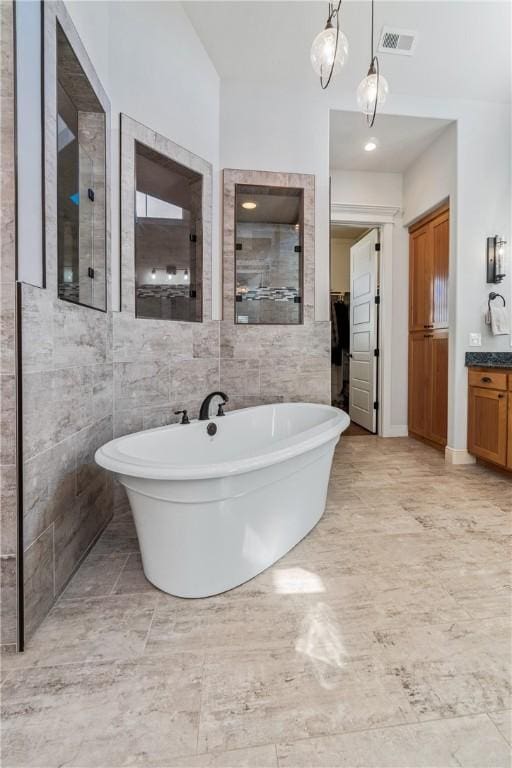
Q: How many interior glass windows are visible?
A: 3